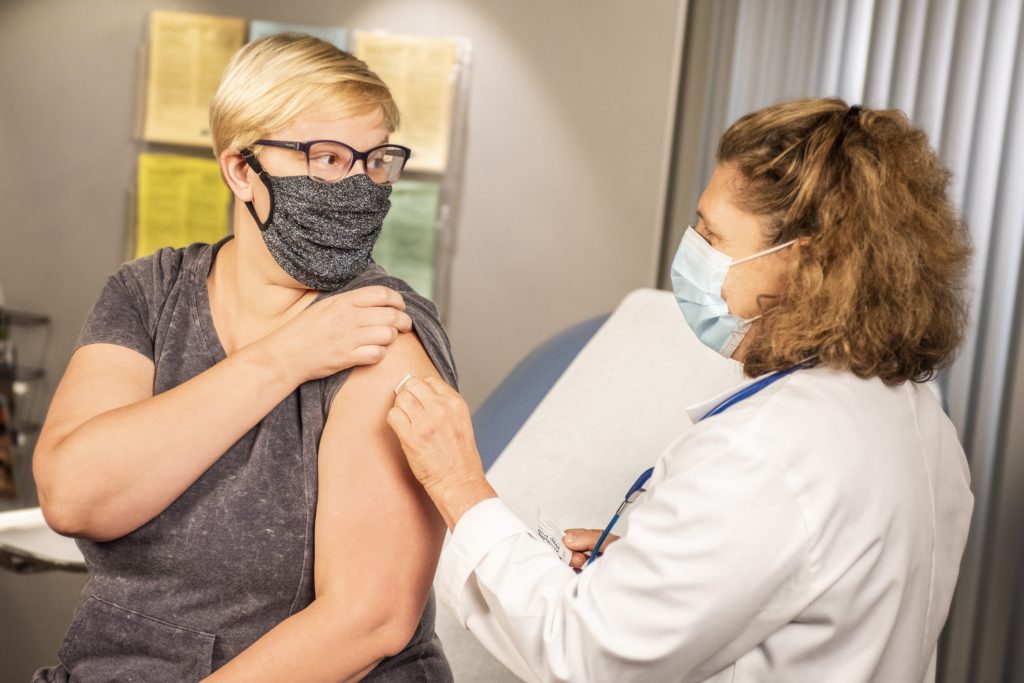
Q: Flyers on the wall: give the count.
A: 5